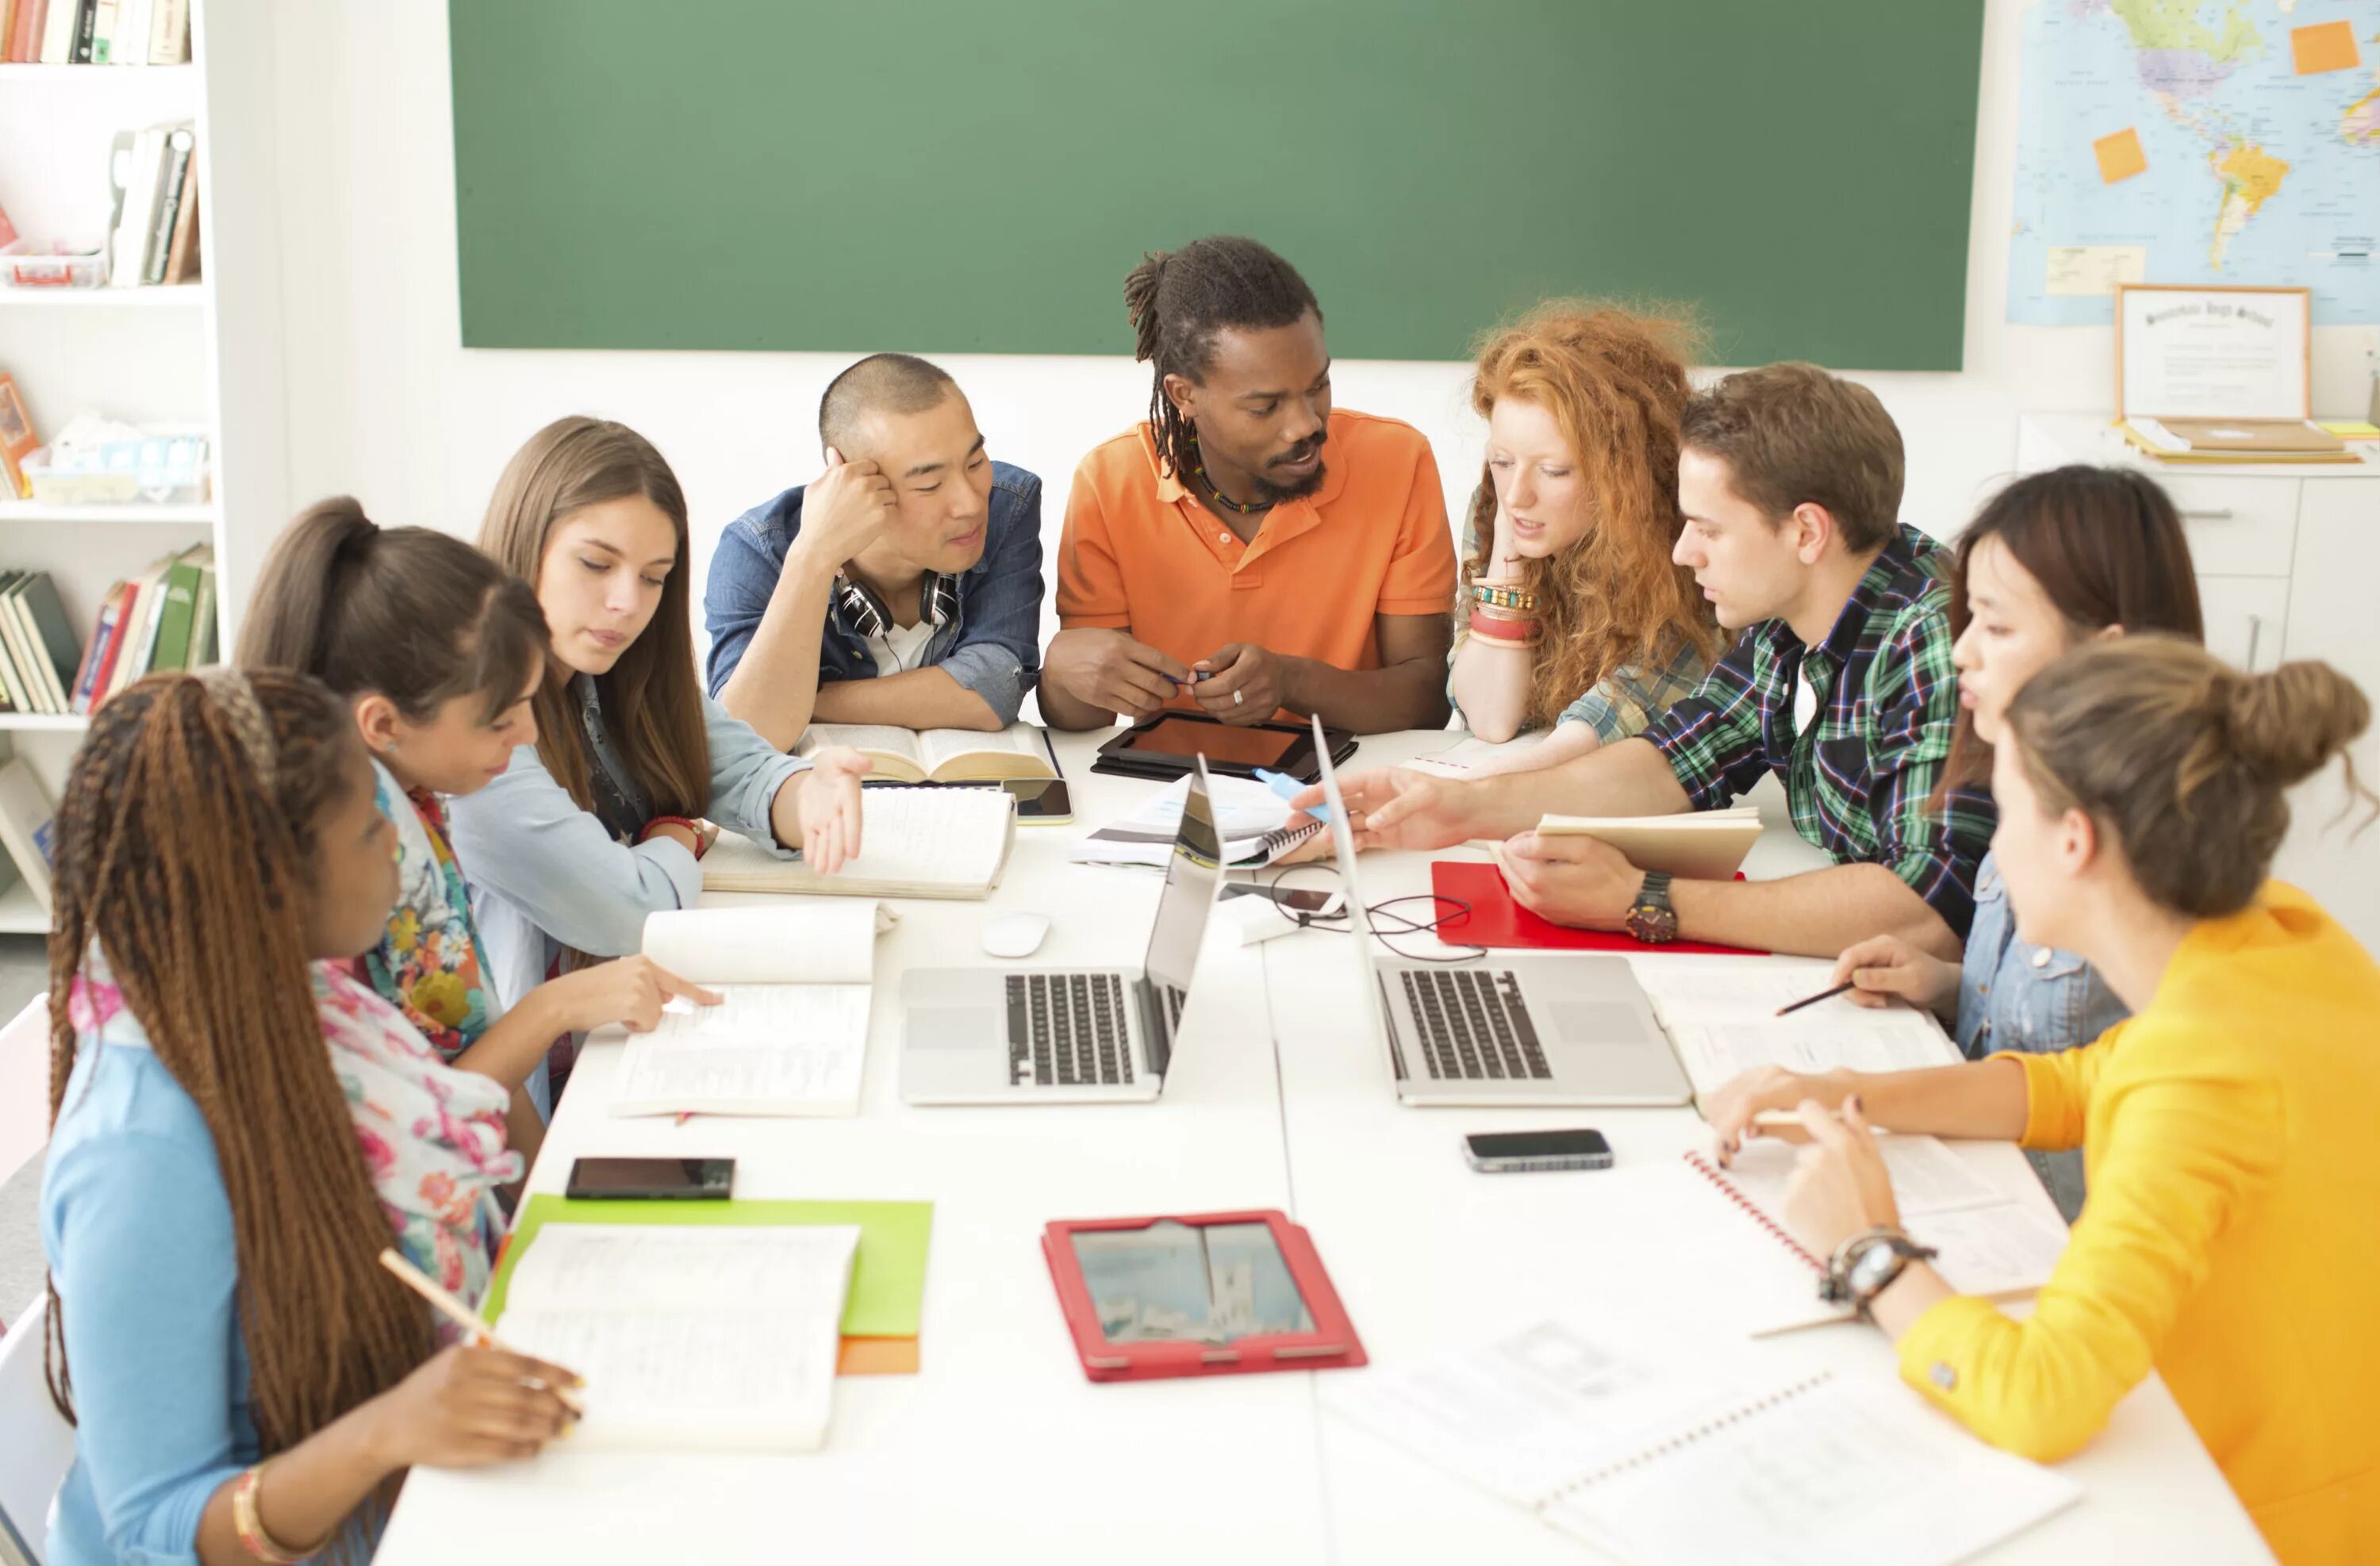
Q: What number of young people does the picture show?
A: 9